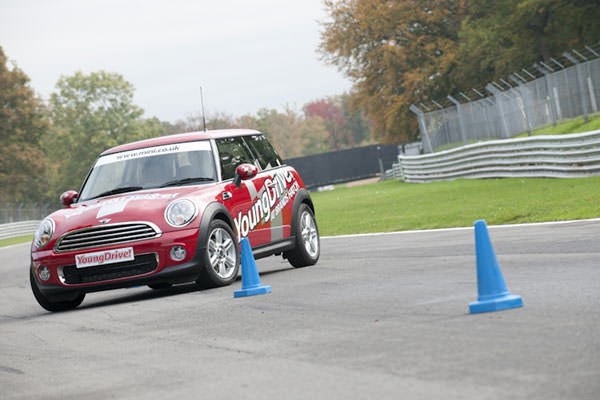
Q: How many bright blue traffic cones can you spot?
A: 2